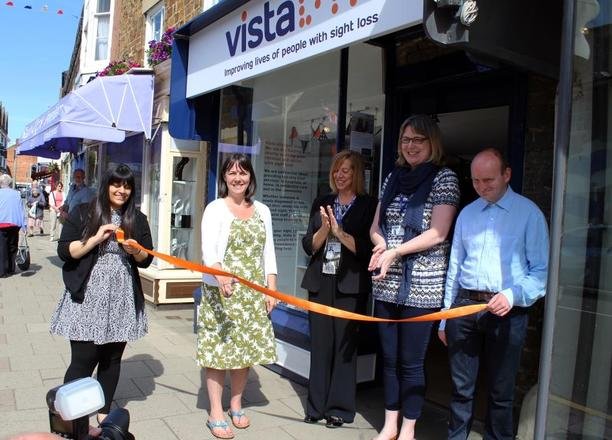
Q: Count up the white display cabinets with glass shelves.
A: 1